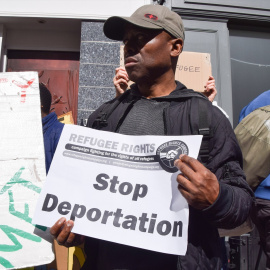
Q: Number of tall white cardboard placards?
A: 1